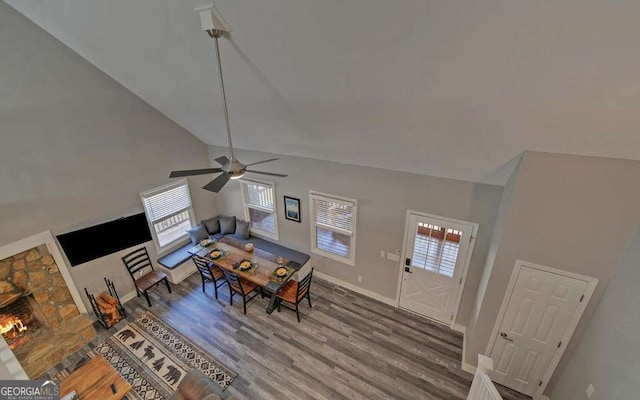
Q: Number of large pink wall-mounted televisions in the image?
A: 0